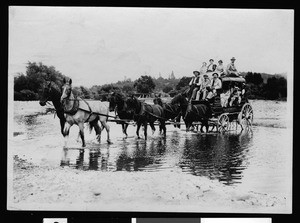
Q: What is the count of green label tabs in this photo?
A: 0